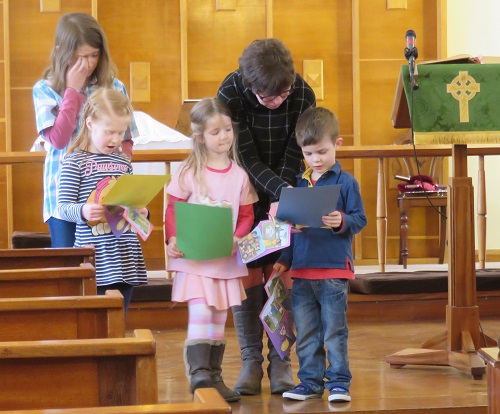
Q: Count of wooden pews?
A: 5